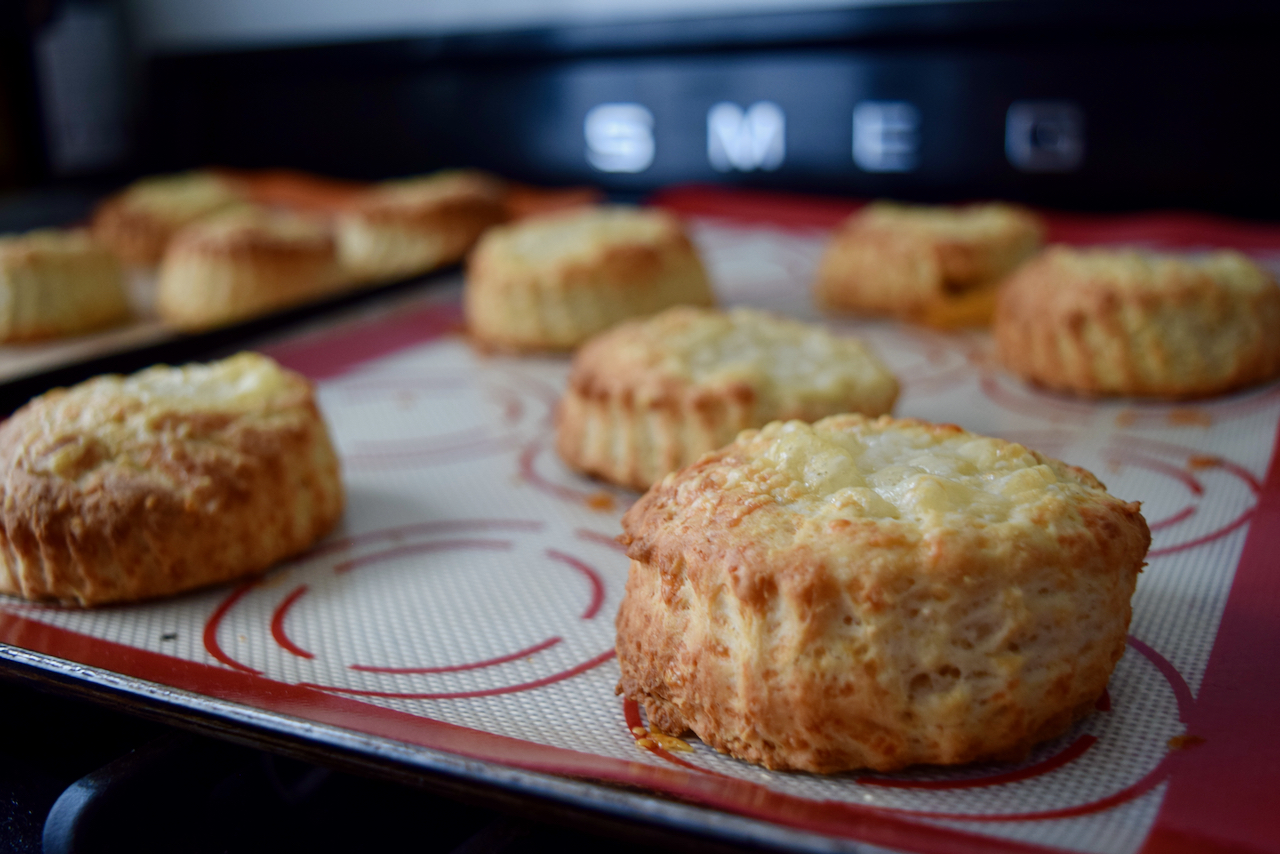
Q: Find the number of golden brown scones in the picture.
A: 10